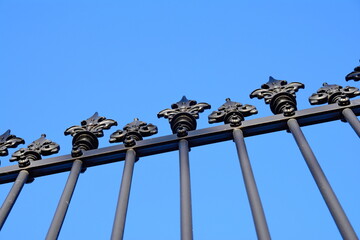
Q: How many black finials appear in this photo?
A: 9